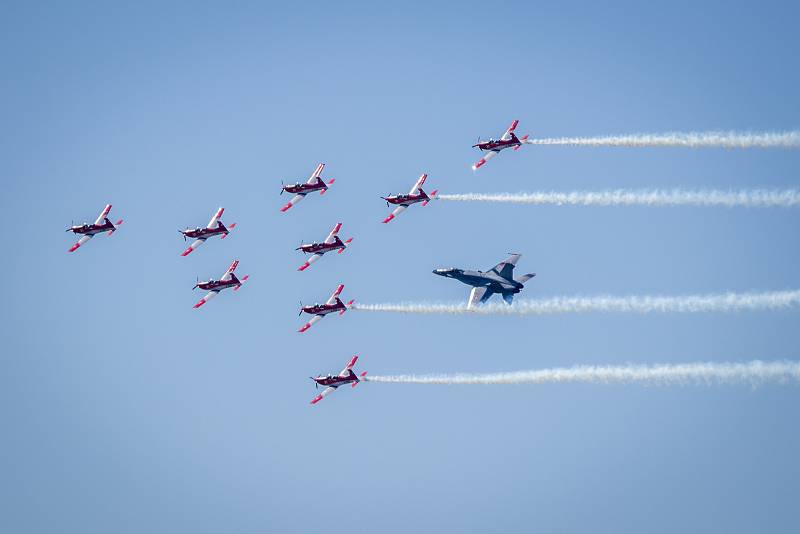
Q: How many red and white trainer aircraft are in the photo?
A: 9